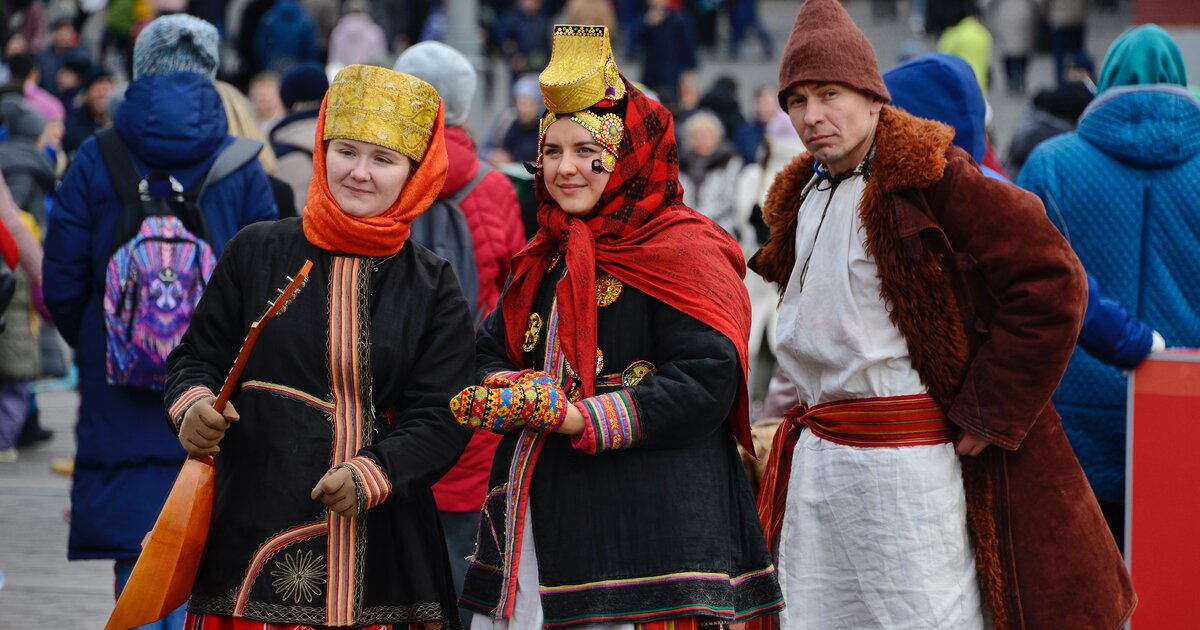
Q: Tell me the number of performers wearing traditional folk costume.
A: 3